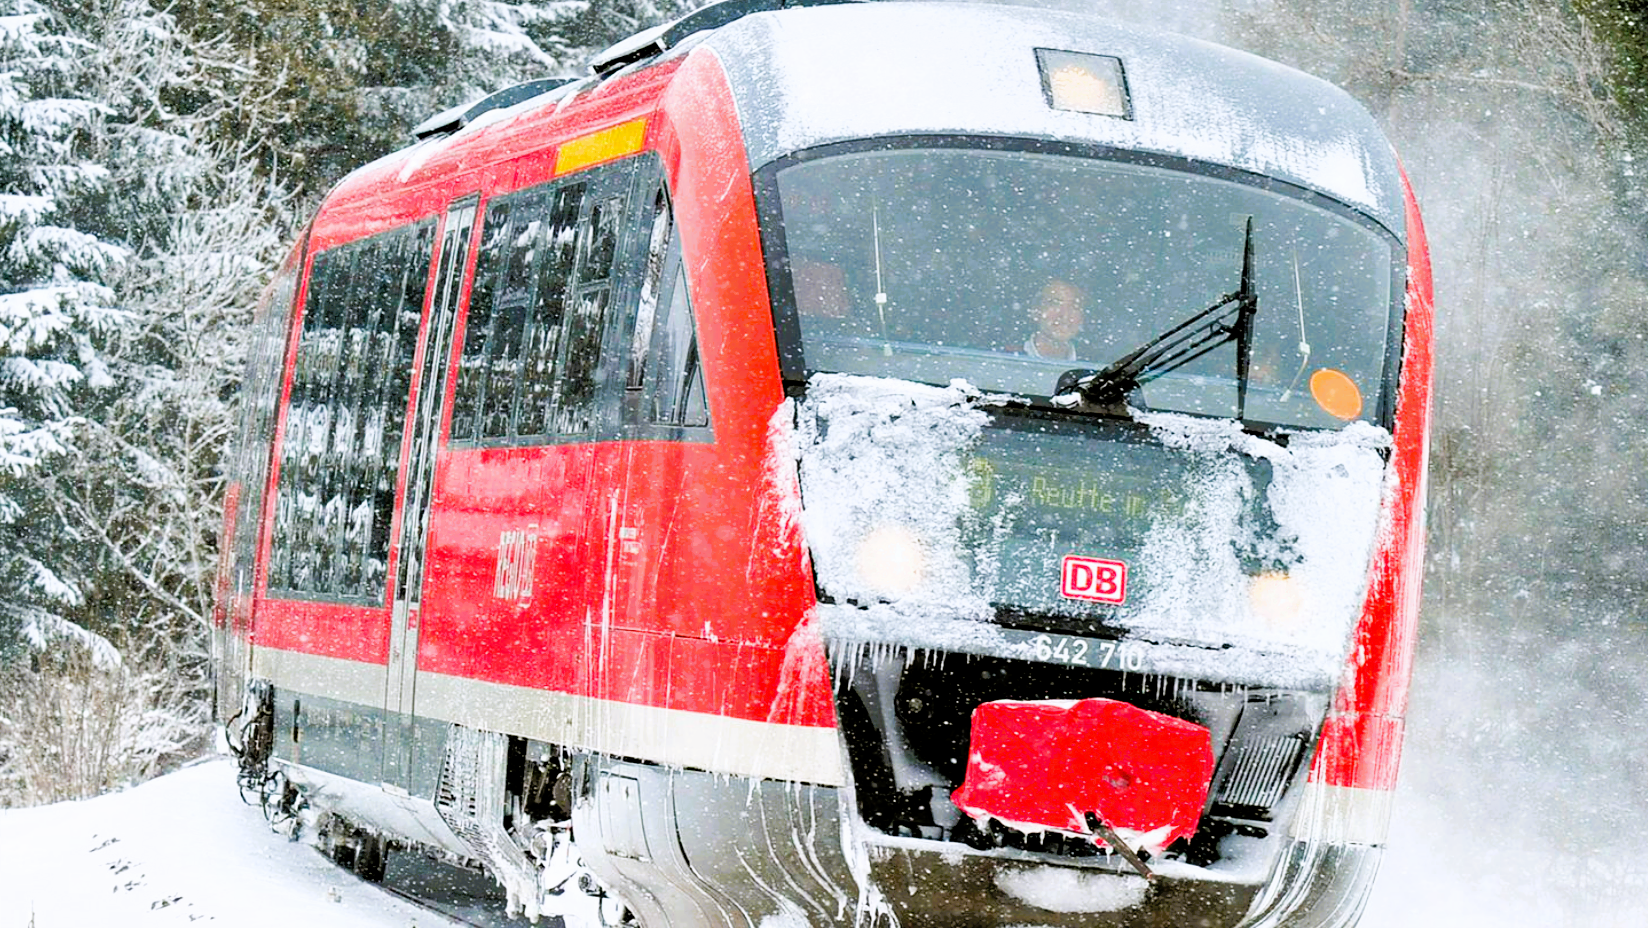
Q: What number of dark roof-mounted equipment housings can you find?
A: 2